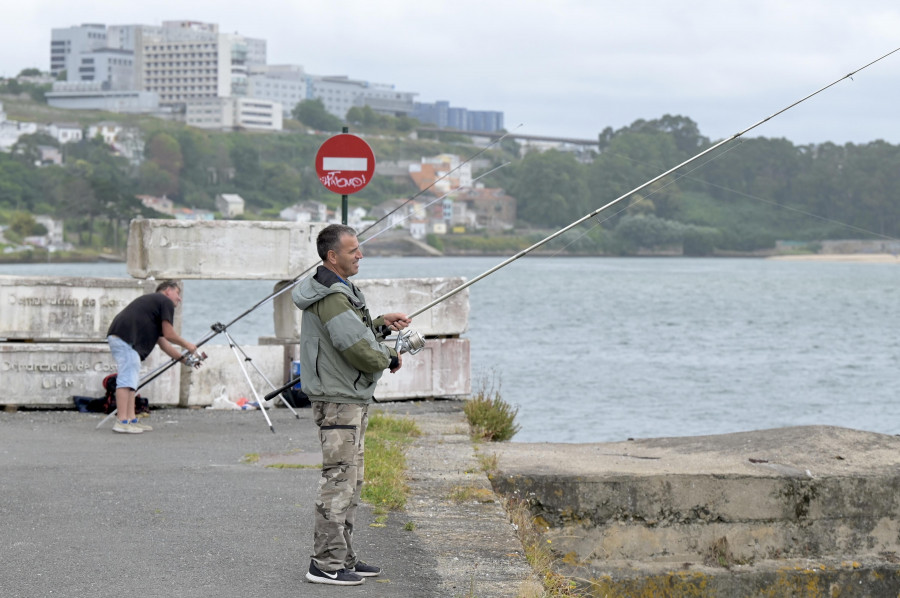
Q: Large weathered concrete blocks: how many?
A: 6